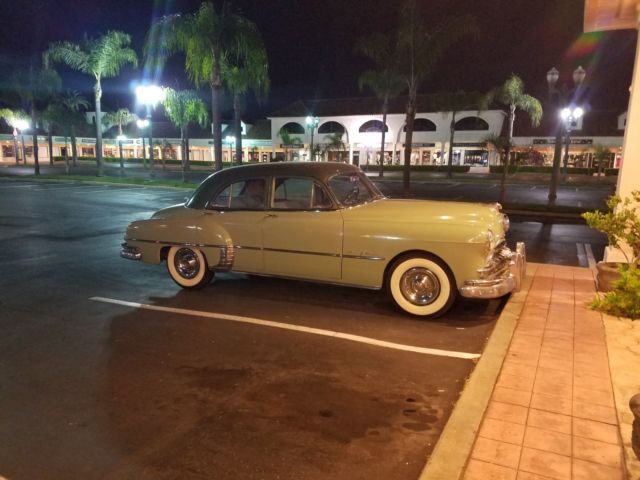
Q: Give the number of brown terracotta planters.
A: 2